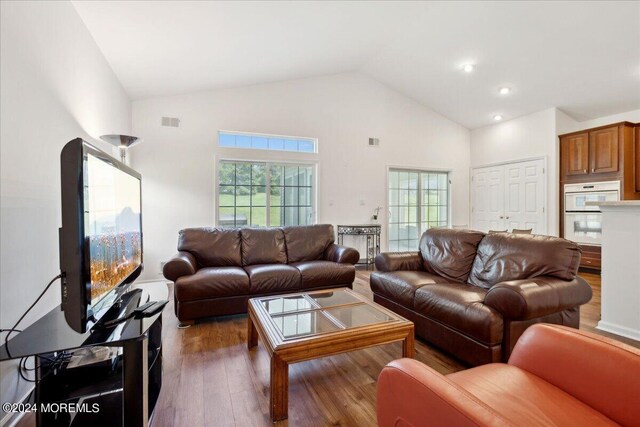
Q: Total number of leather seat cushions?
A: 6